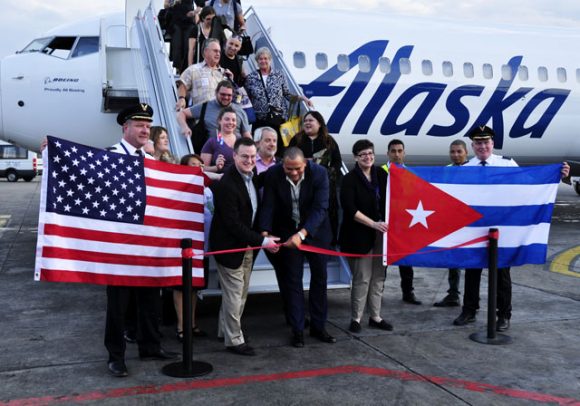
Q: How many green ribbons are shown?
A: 0